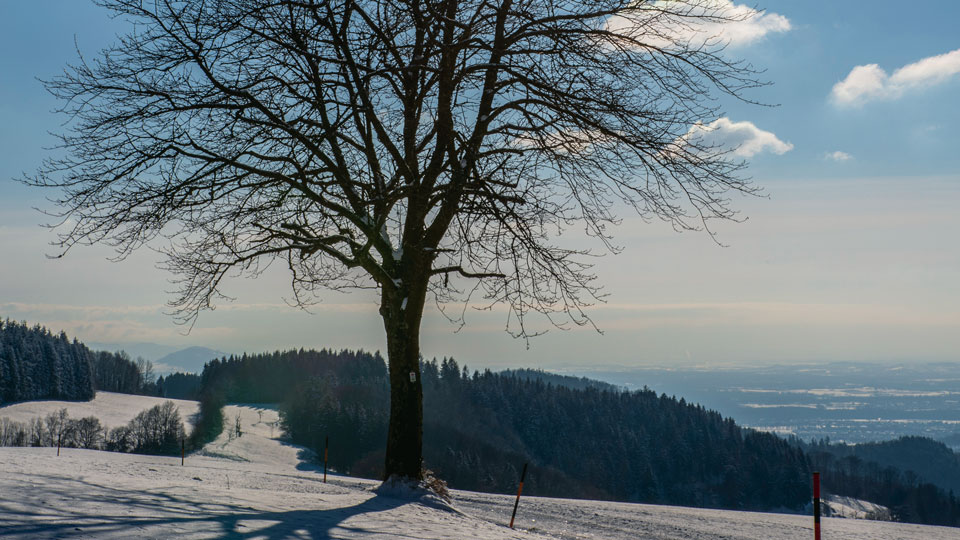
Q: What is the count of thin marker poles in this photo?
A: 5